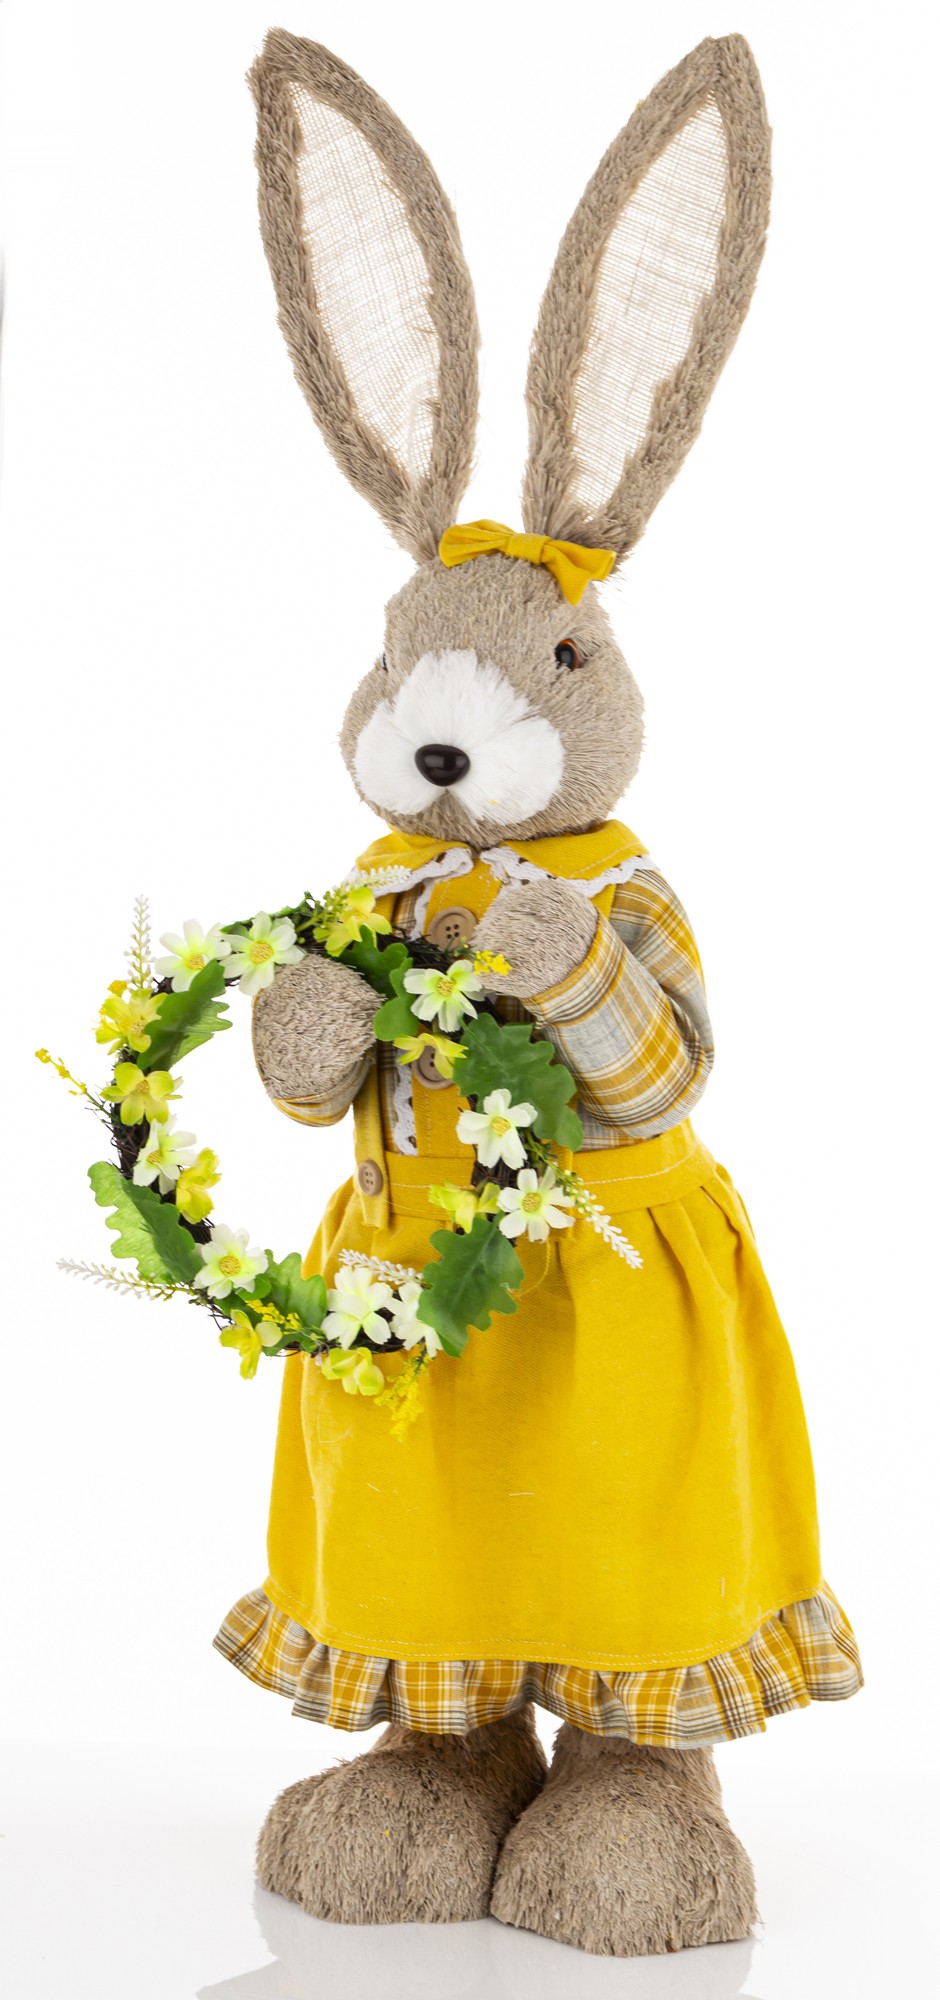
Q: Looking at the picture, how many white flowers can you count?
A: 9